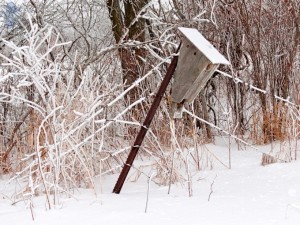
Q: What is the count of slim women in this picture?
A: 0